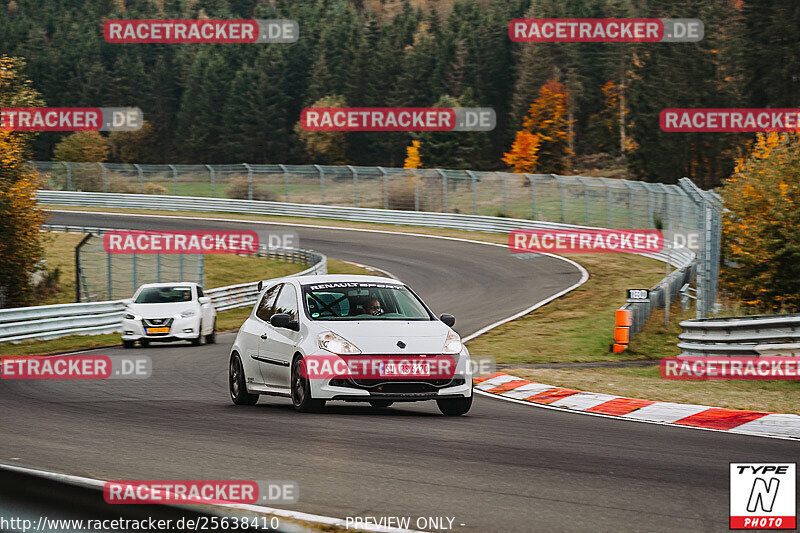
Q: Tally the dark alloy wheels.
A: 2